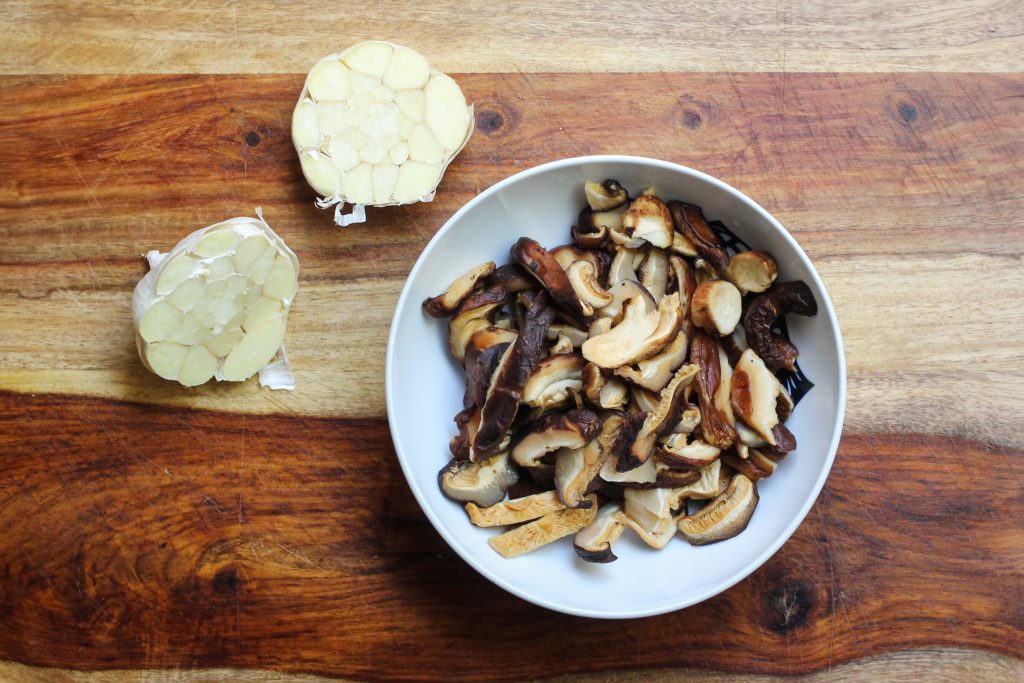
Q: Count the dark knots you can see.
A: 6